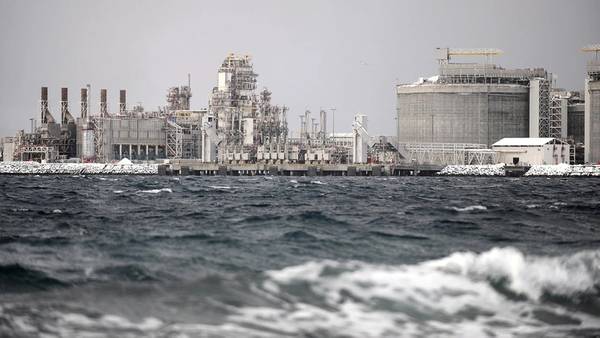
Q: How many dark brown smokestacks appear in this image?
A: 5